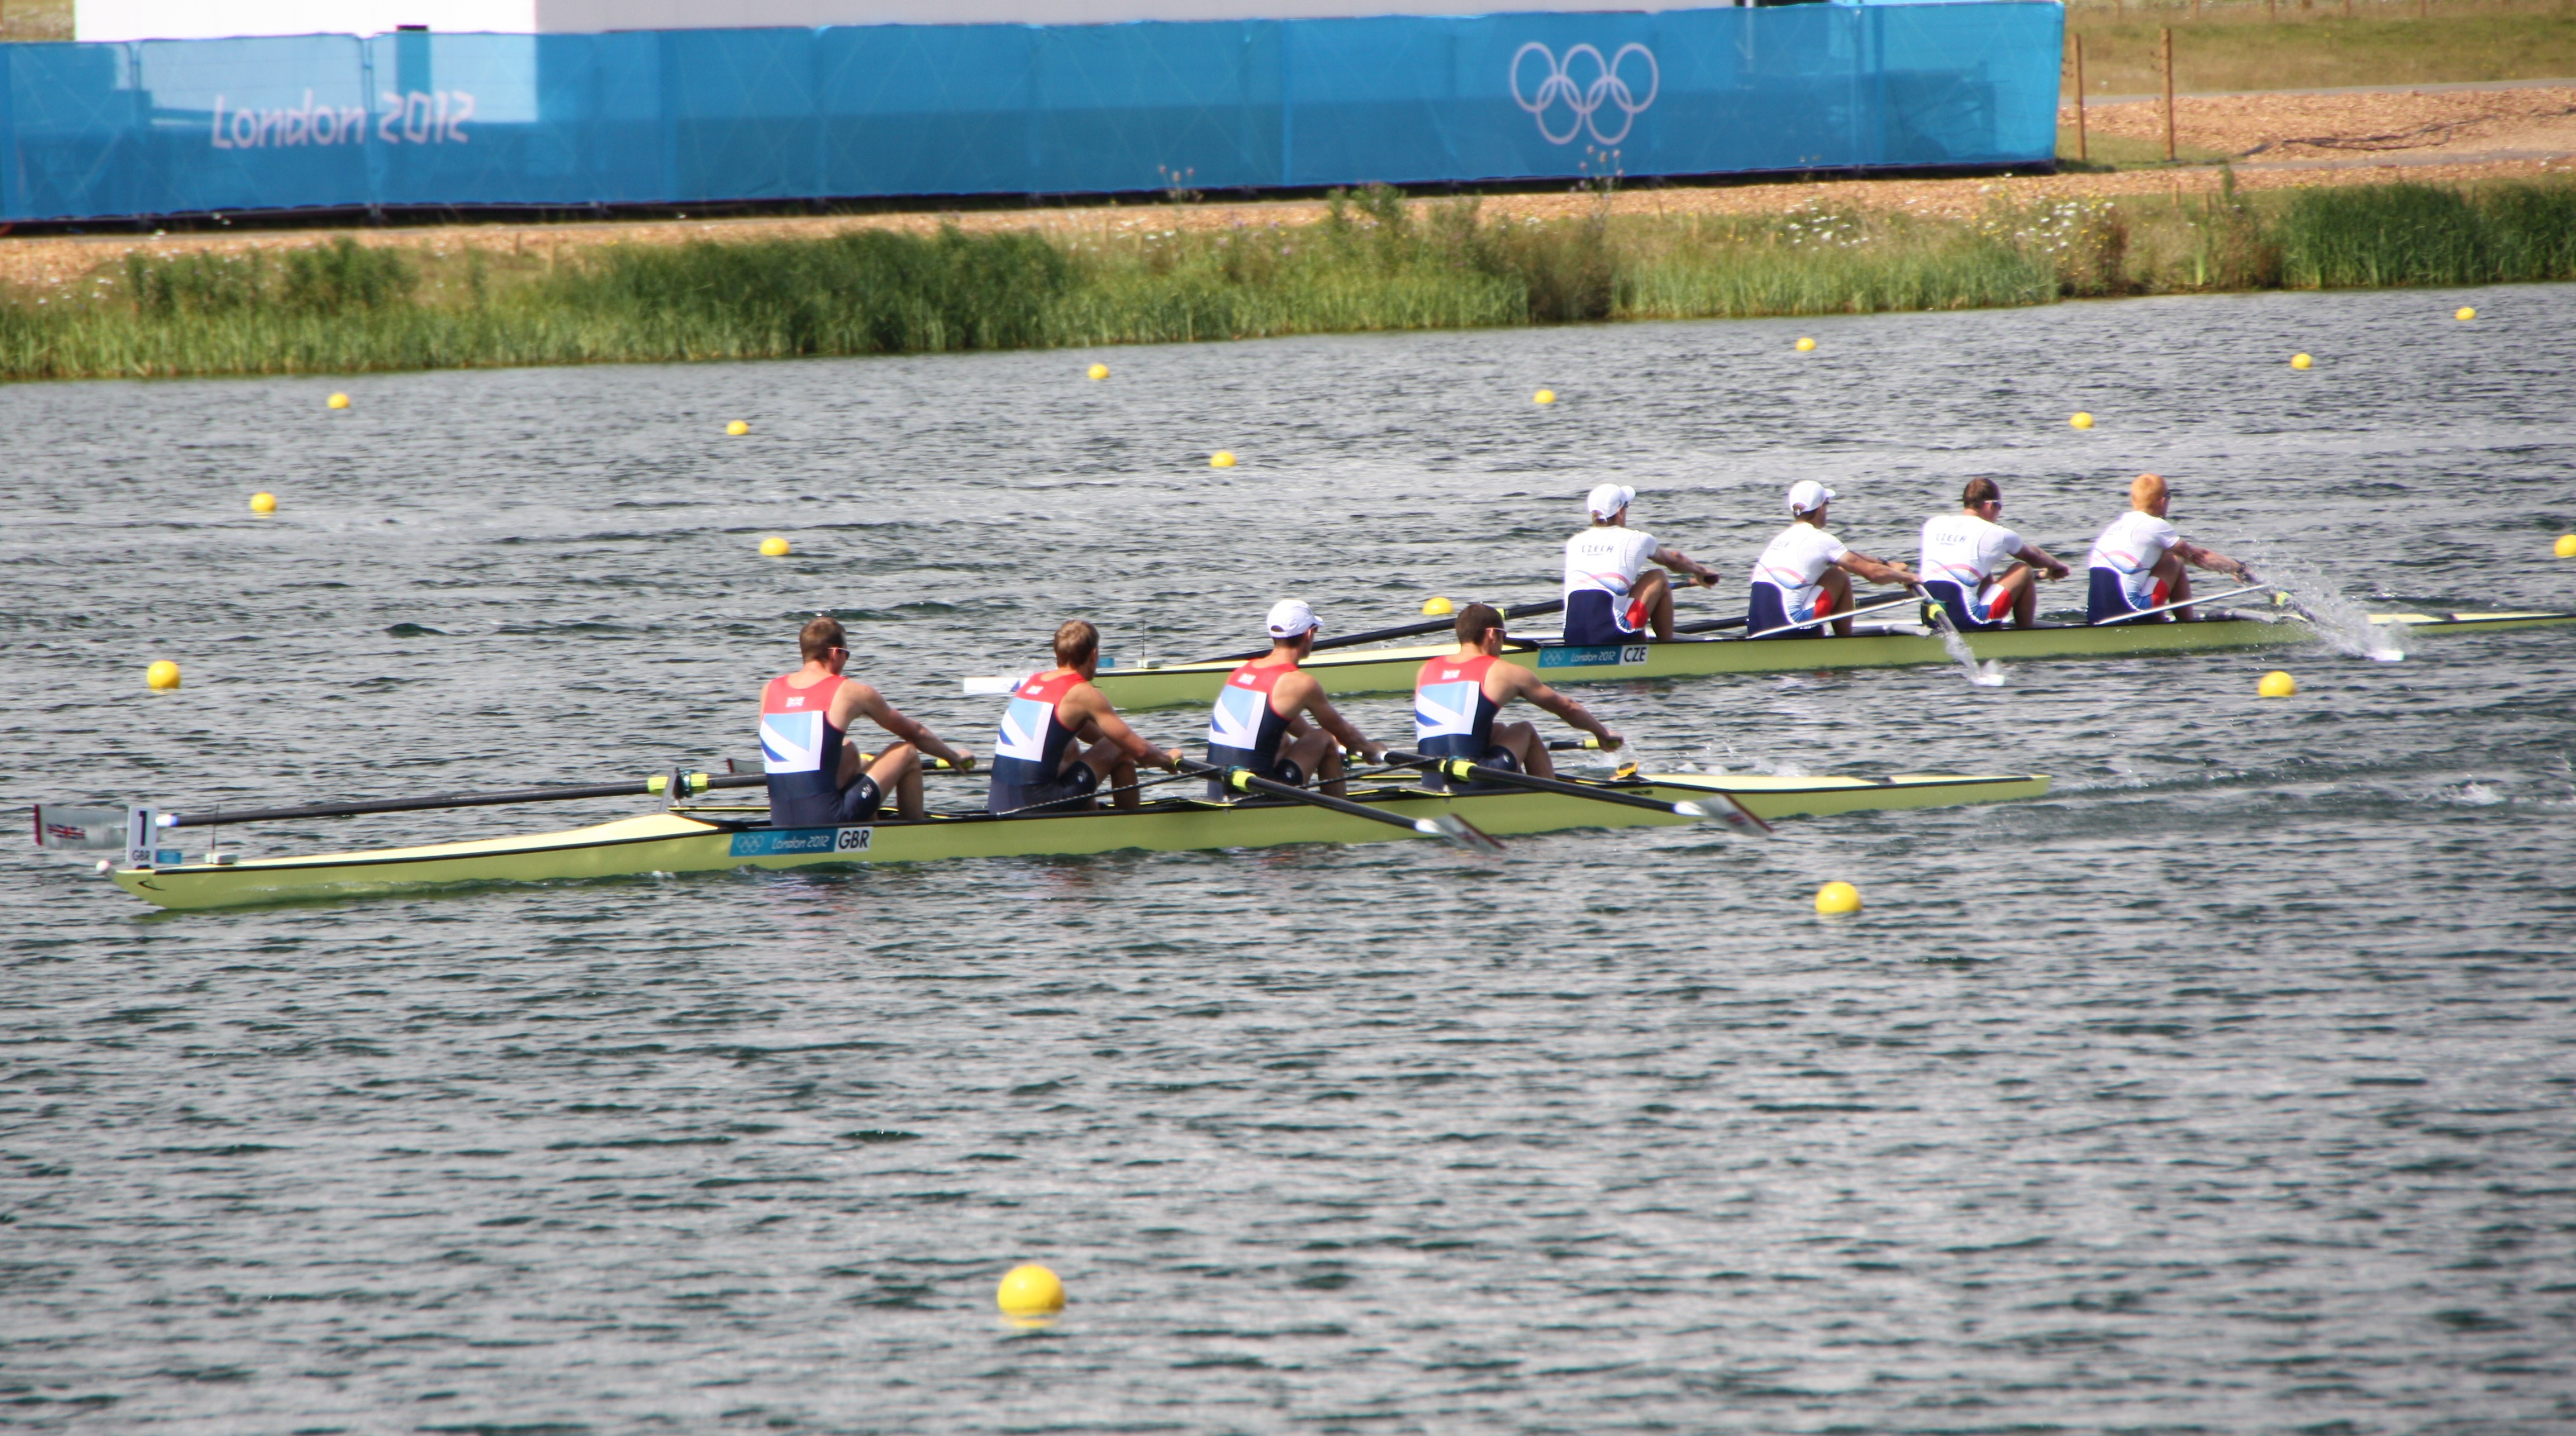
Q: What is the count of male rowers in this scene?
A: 8